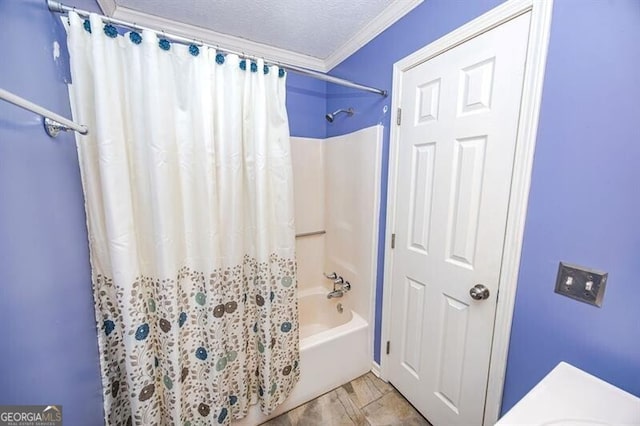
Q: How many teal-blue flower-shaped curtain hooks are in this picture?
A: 10